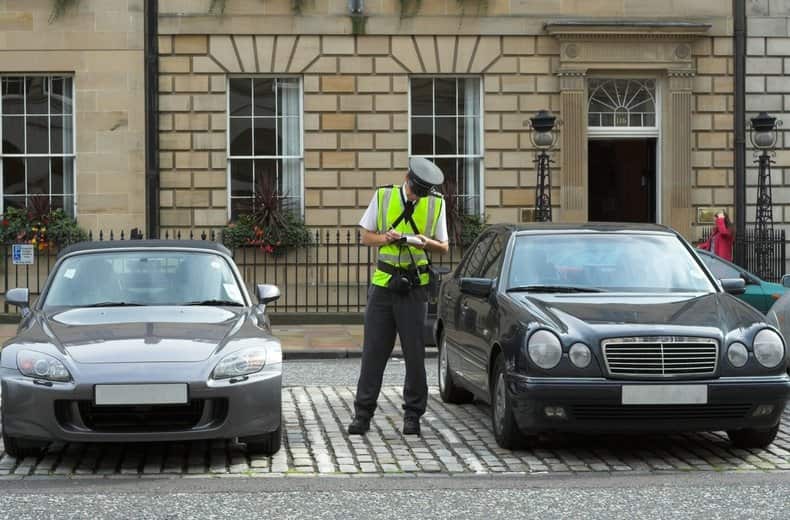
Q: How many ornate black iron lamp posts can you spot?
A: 2